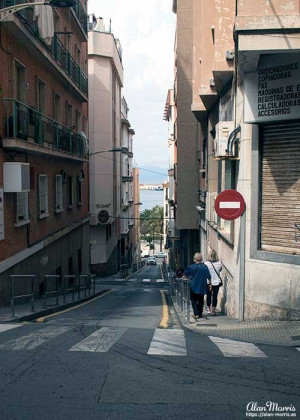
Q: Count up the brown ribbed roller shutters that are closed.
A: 1